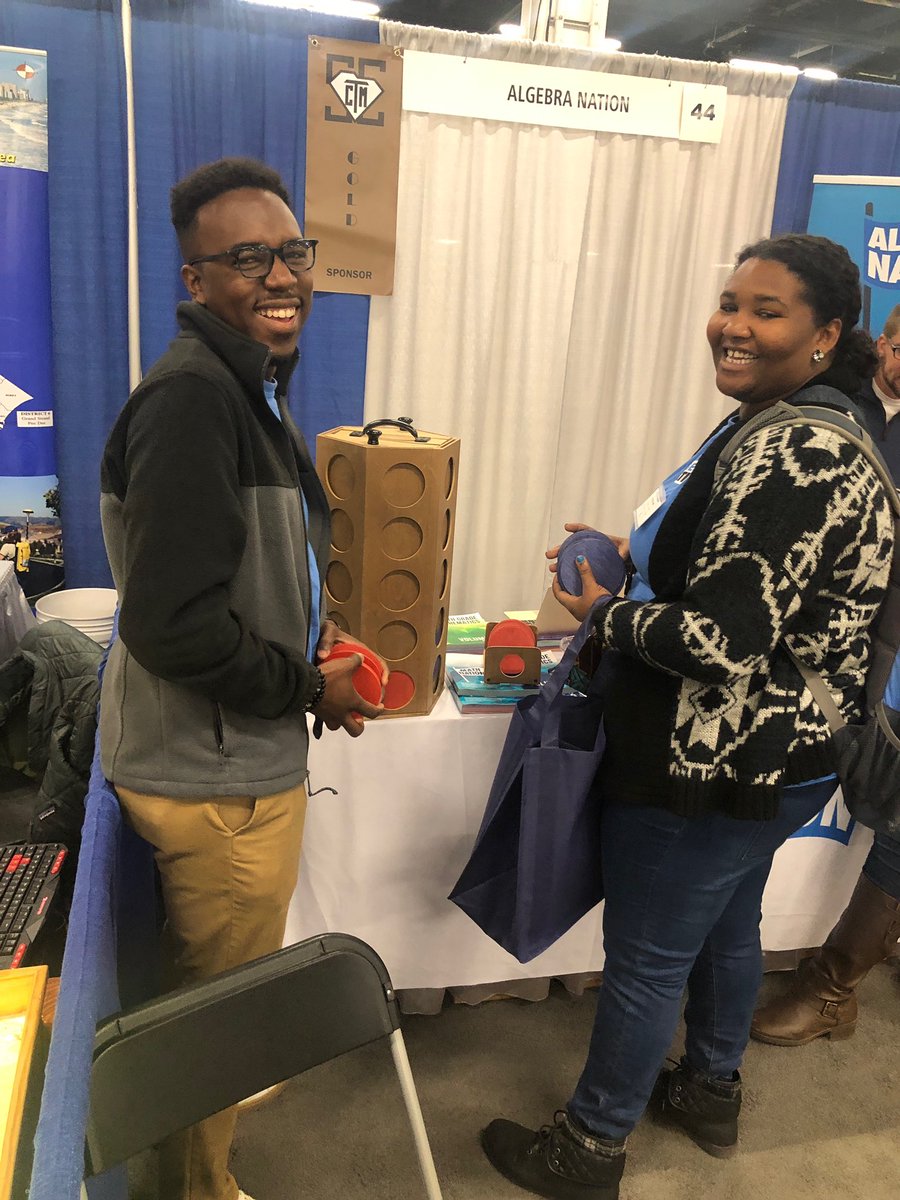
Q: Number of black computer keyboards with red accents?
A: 1